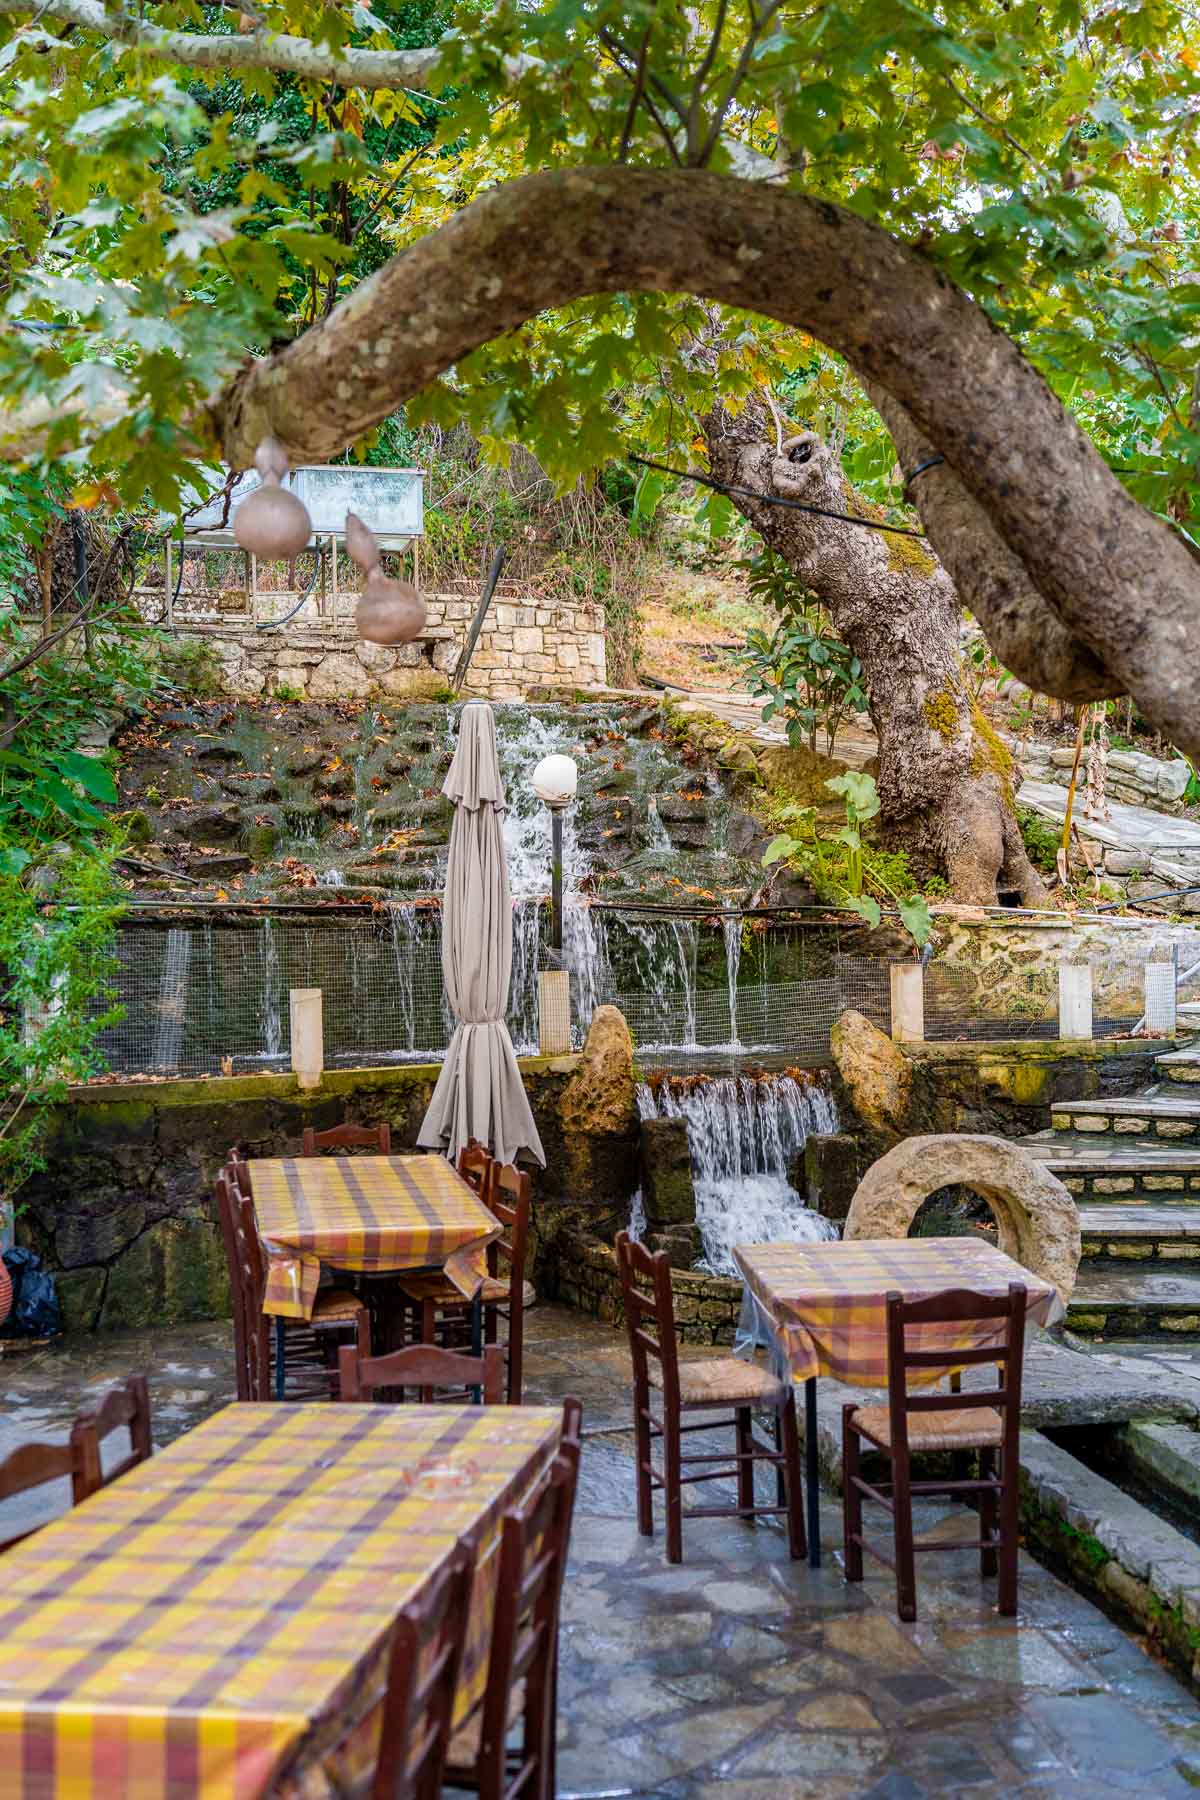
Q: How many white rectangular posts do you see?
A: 5